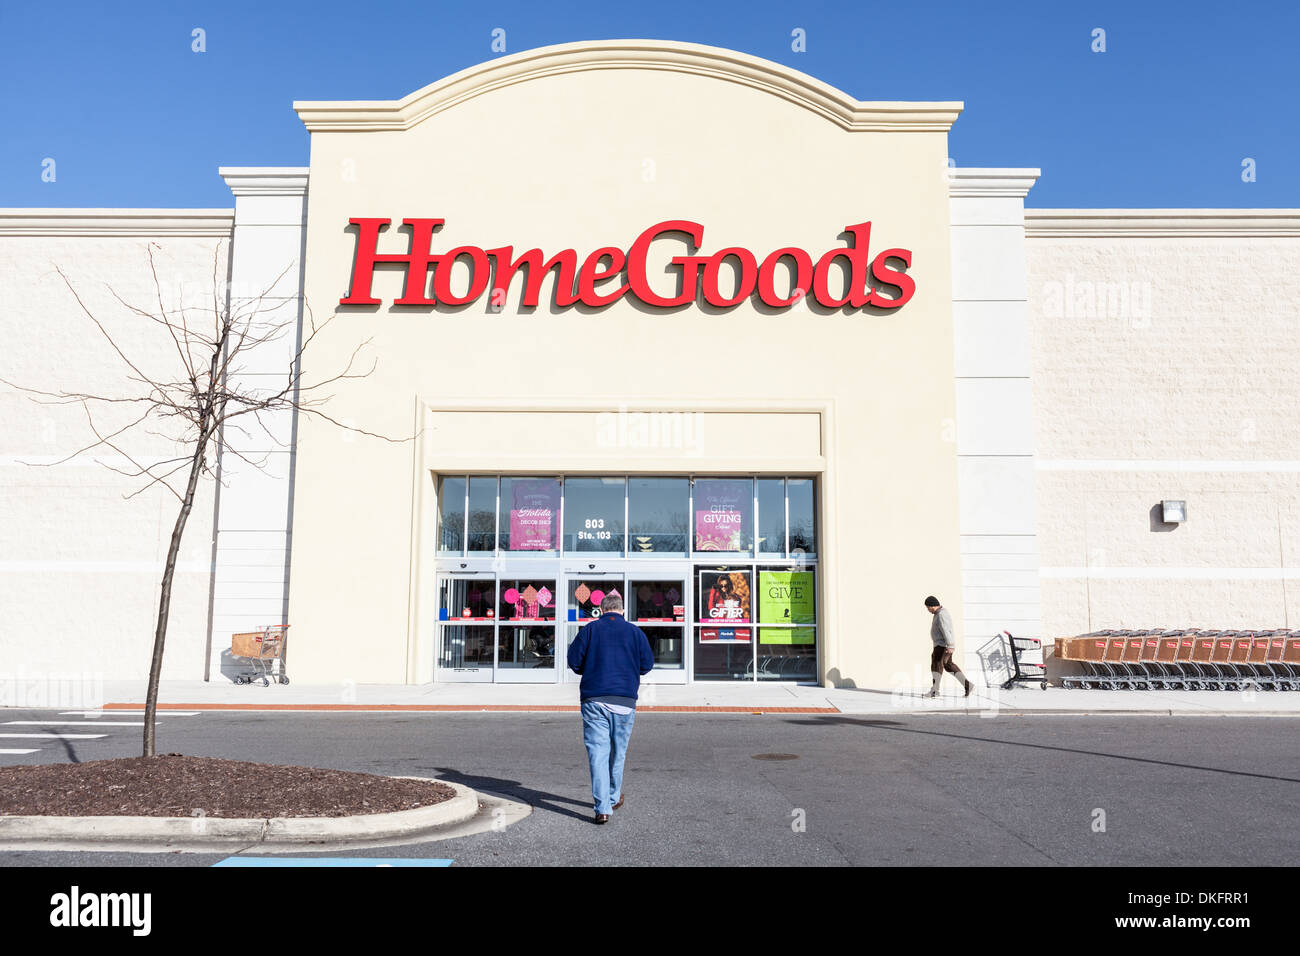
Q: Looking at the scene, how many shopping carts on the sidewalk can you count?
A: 14